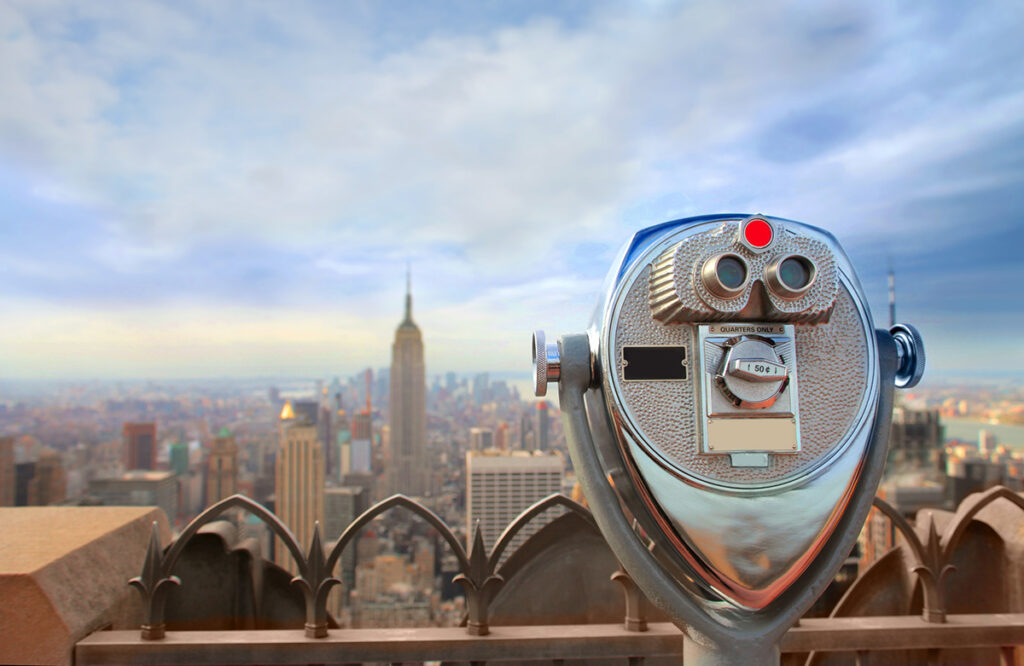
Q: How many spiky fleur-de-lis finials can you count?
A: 5